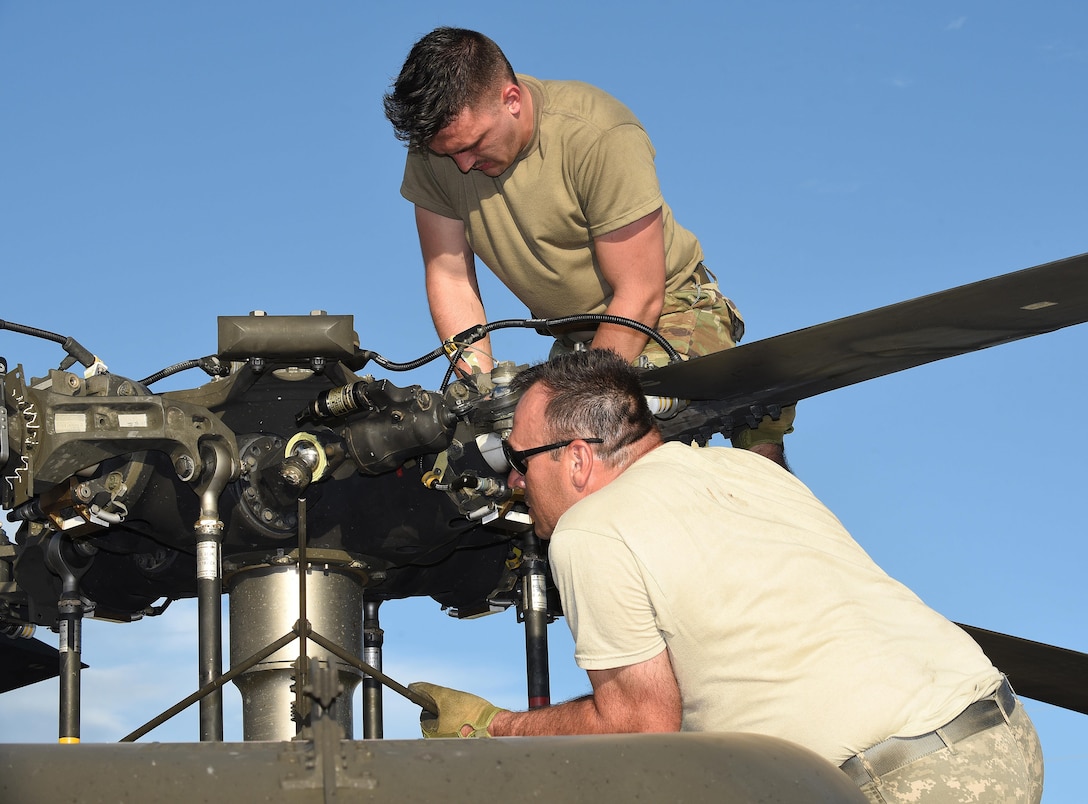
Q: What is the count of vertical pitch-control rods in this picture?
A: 4